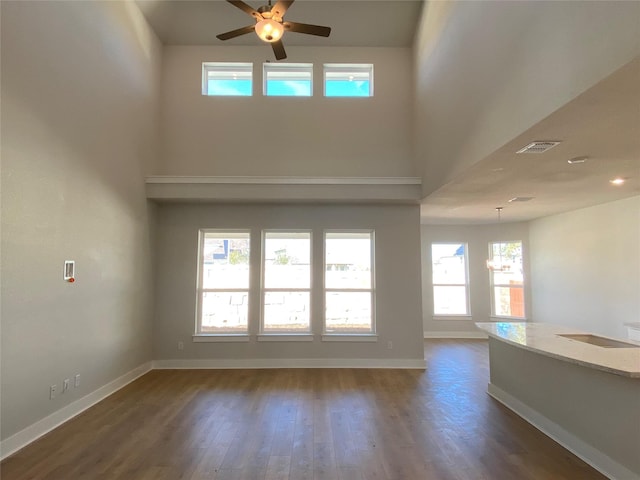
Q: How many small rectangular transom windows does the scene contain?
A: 3